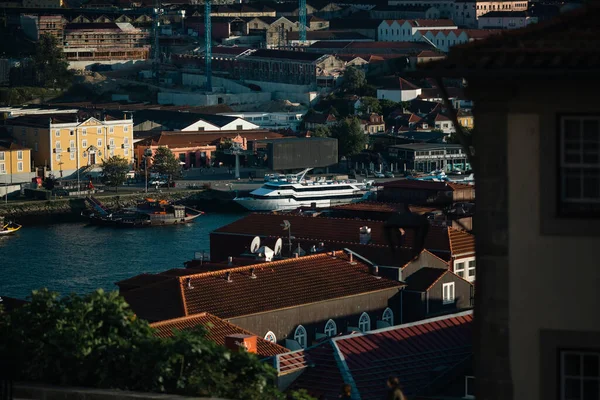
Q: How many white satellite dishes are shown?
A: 2